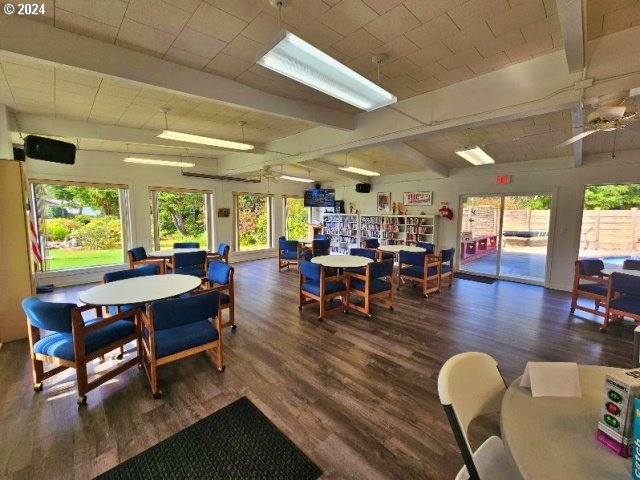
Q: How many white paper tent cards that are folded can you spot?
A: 1